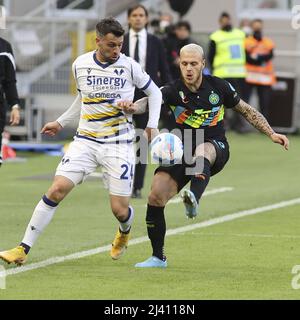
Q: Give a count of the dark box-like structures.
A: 1